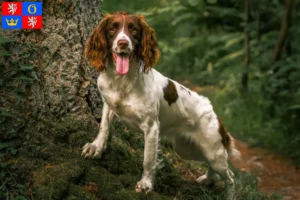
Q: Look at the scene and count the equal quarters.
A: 4